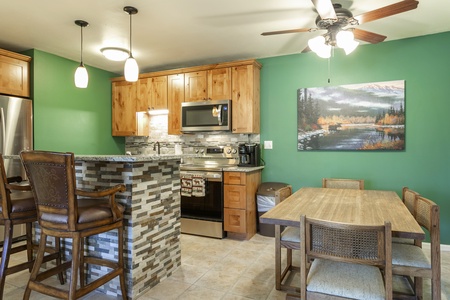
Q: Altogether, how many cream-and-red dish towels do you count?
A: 2